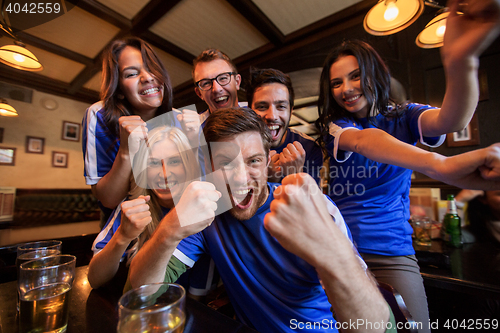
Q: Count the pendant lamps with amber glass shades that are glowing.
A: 4